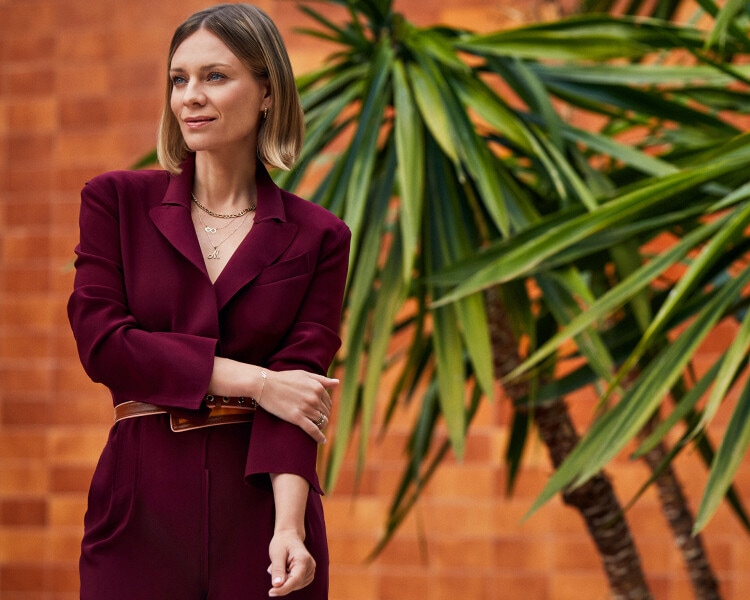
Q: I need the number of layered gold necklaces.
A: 3